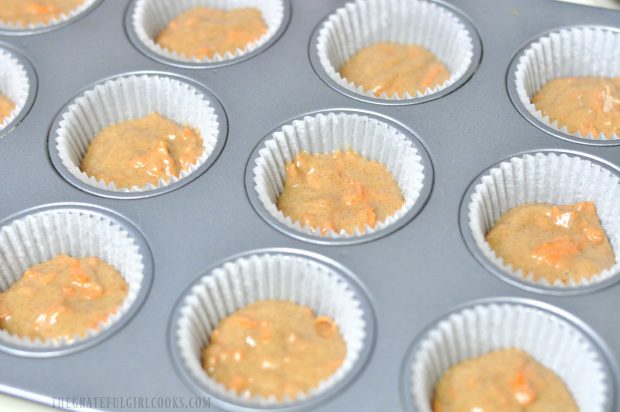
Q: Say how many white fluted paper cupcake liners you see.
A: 11